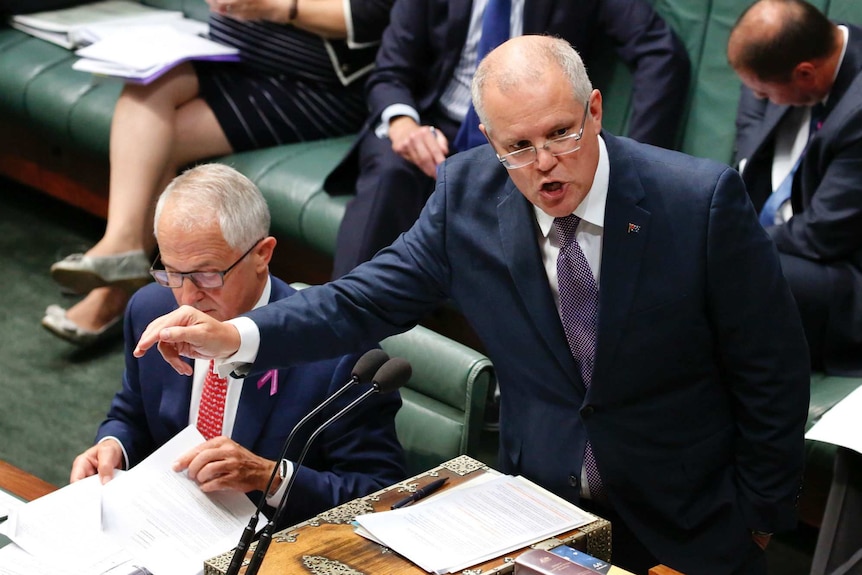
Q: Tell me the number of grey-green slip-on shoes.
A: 2